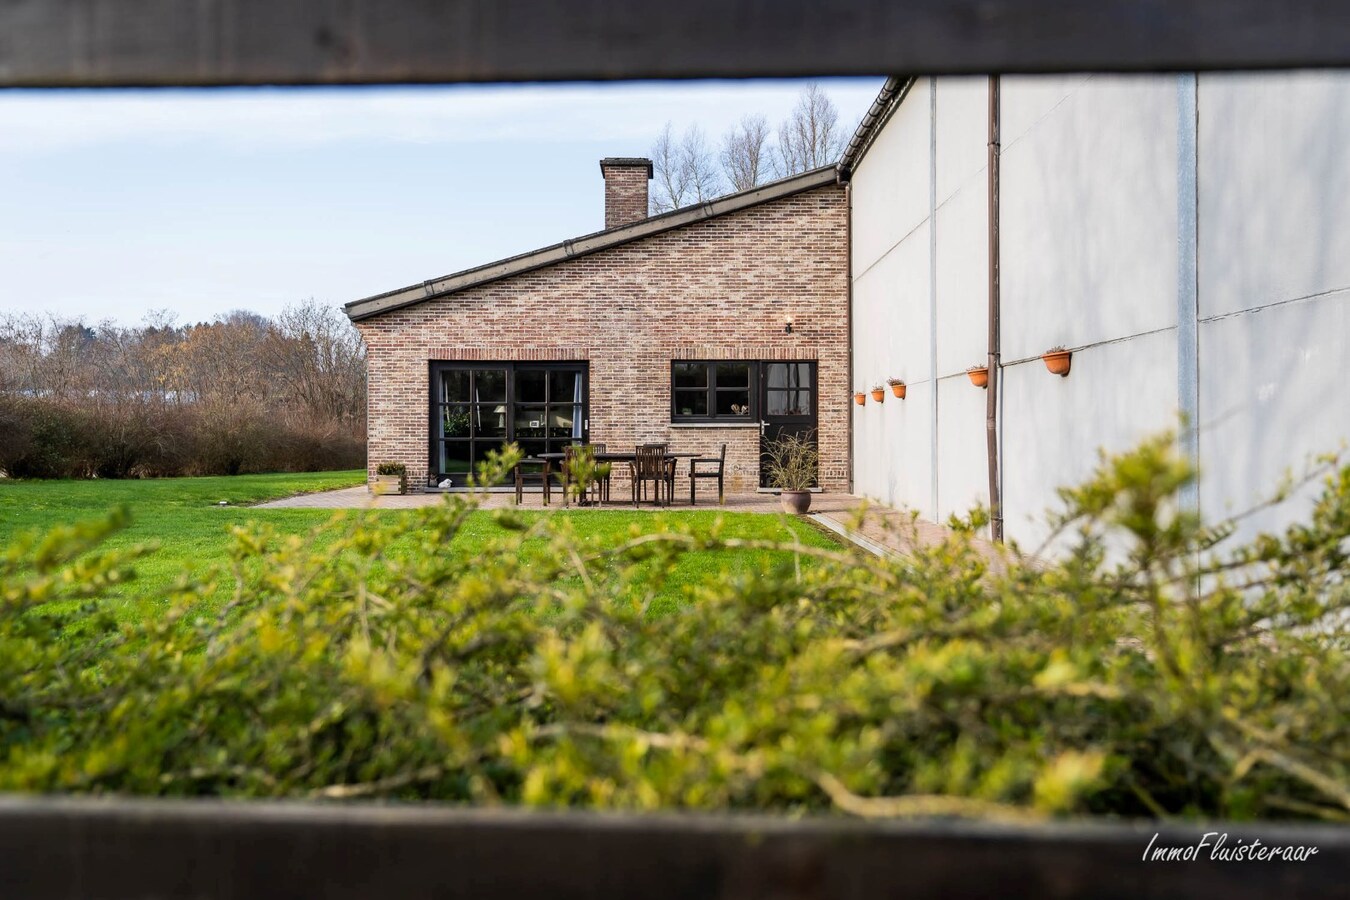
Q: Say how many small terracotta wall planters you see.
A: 5